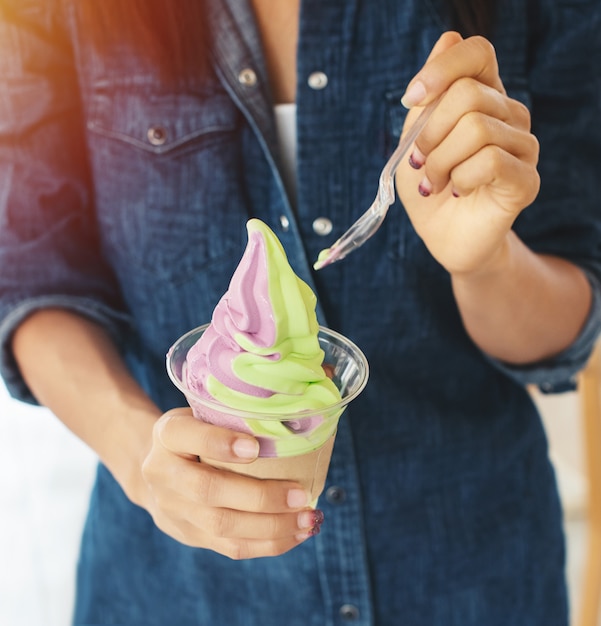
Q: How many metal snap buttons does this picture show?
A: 7